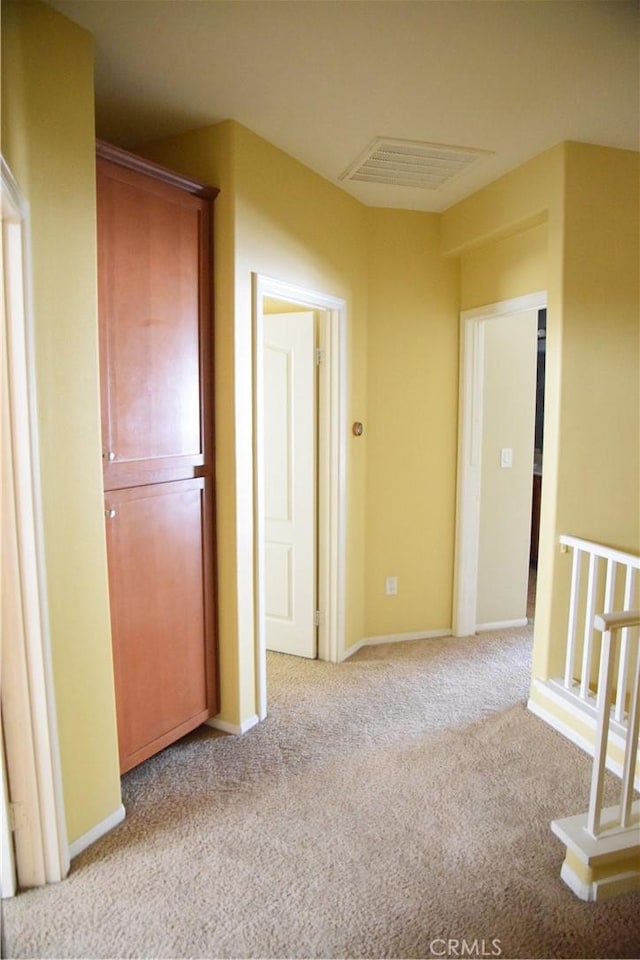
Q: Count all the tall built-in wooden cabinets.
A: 1